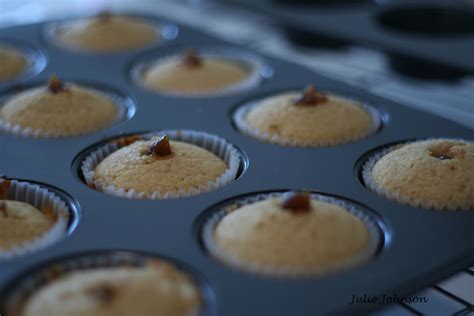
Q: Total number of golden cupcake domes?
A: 10